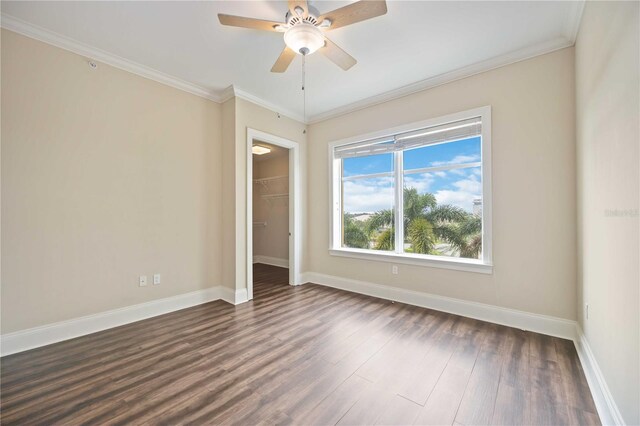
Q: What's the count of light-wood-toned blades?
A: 5